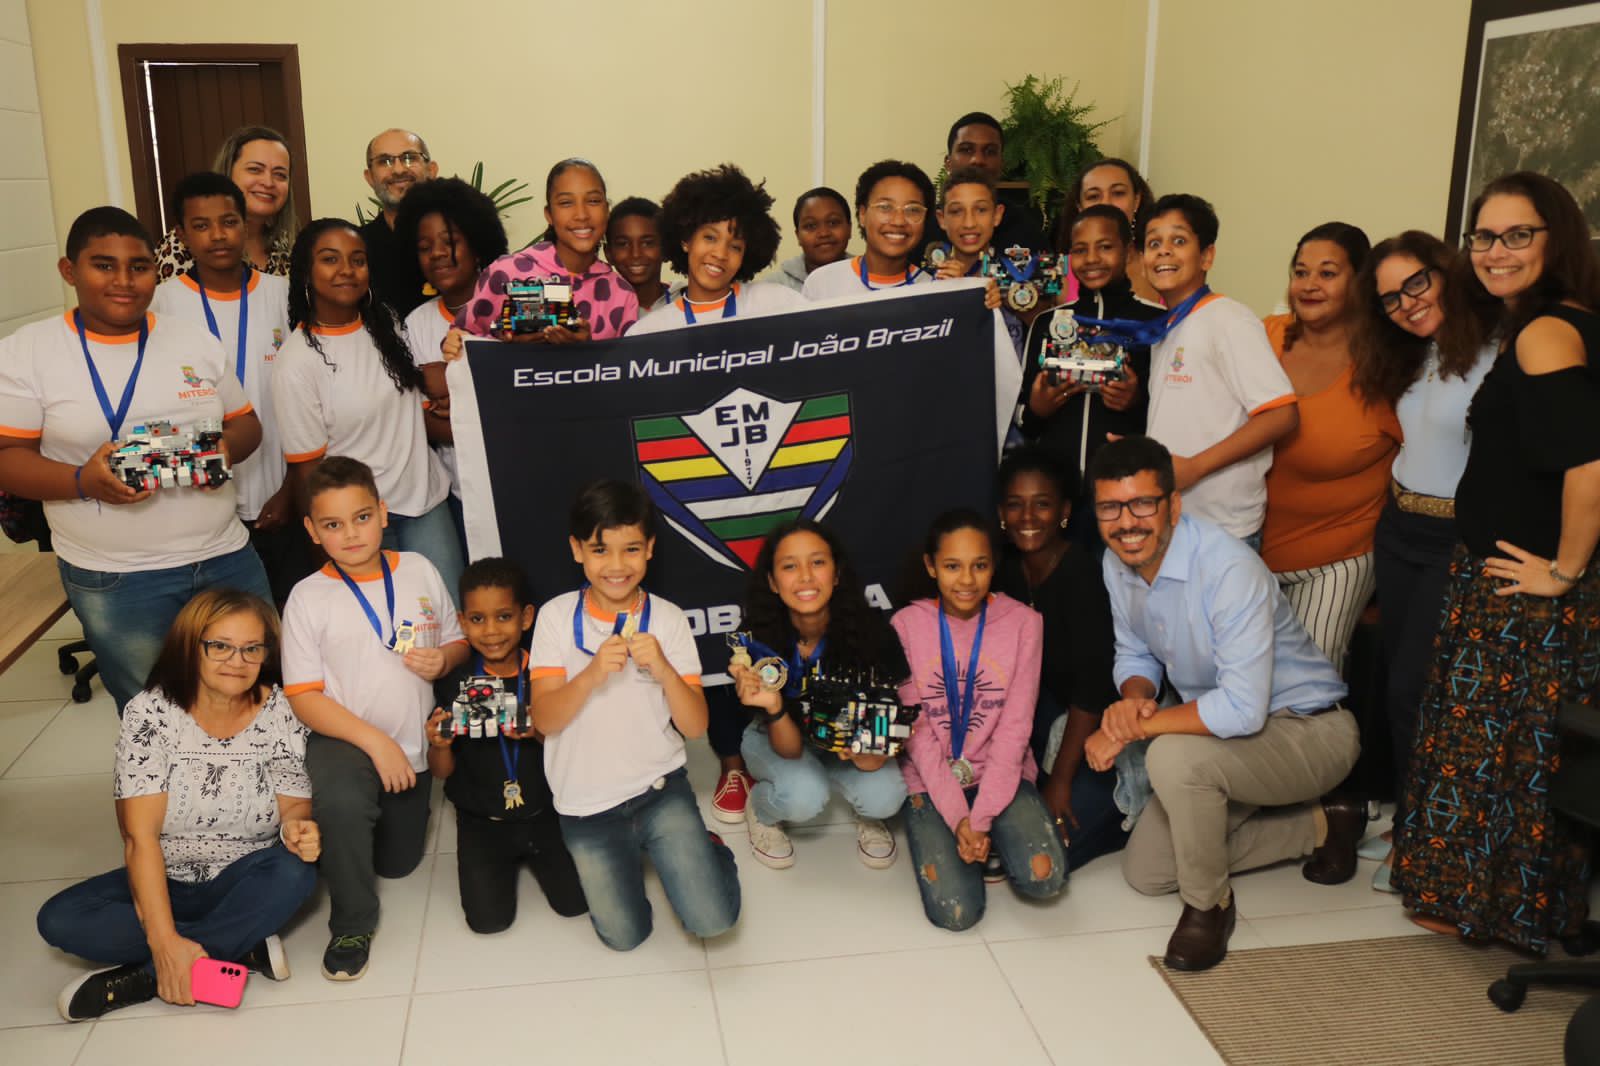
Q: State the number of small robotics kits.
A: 6